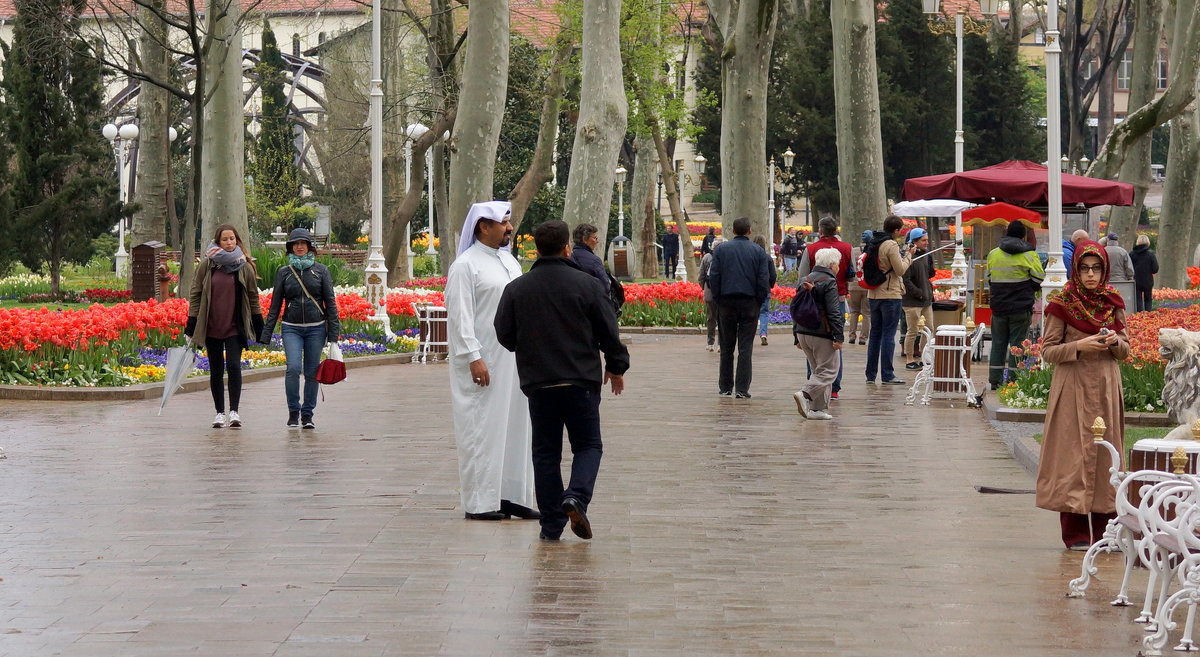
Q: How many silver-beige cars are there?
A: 0